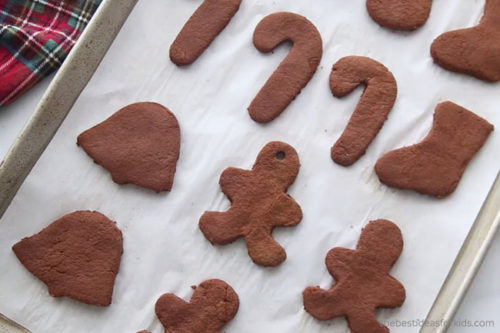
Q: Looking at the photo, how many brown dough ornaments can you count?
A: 11